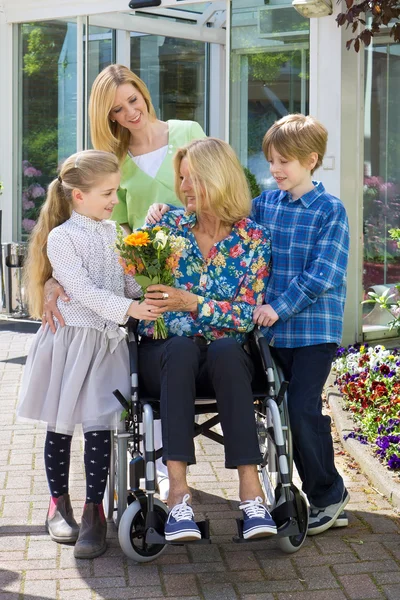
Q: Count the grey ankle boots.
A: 2